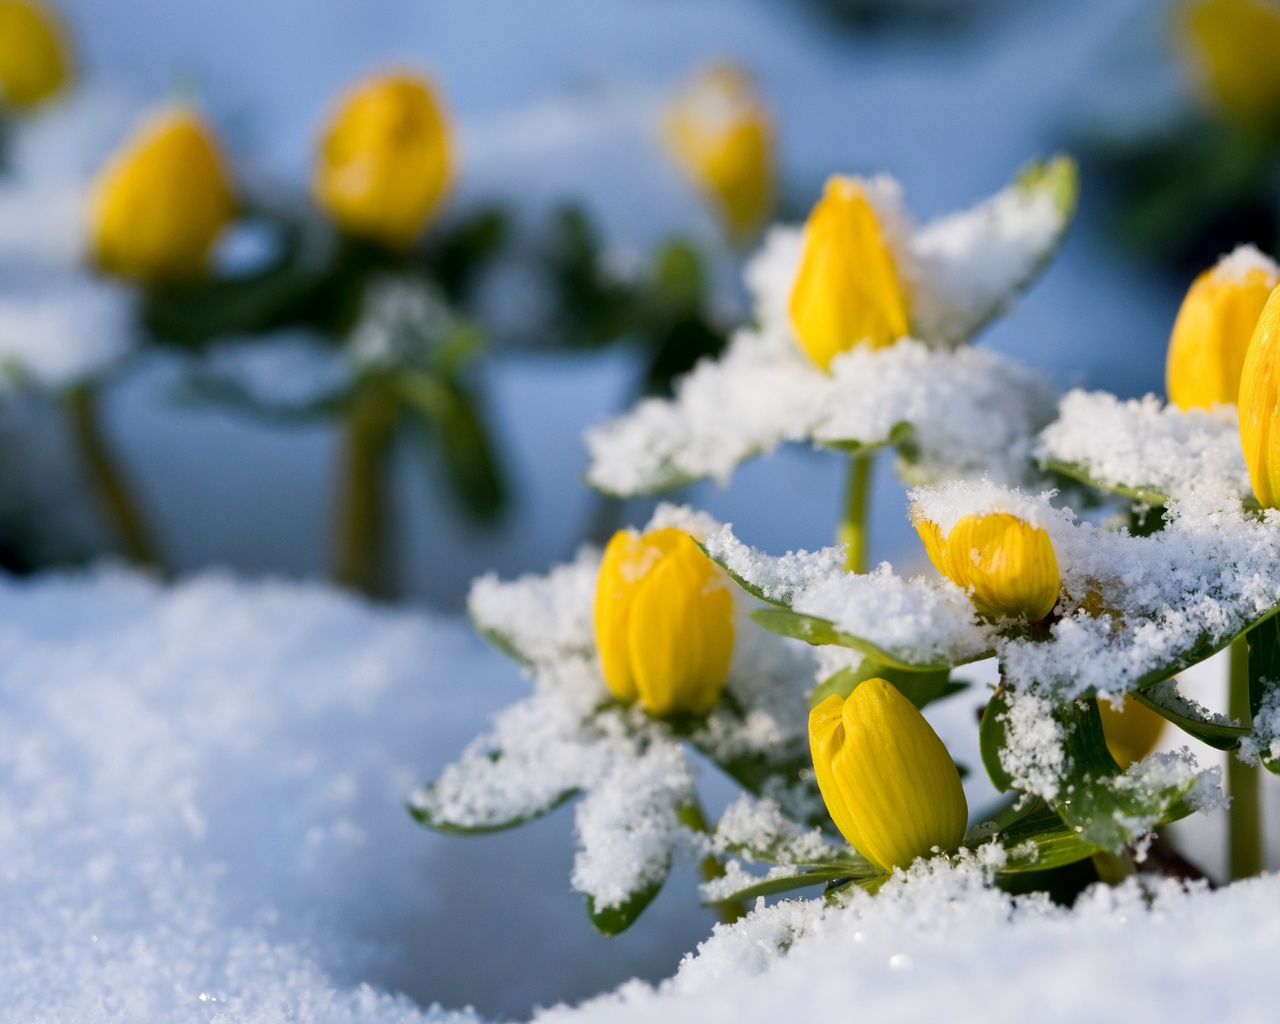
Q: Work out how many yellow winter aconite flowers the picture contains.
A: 12